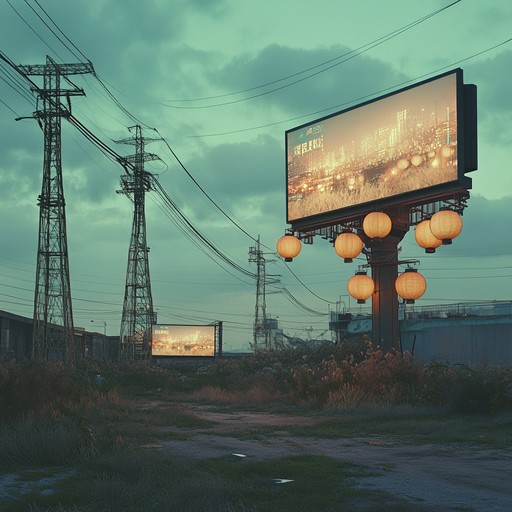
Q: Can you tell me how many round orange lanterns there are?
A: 7